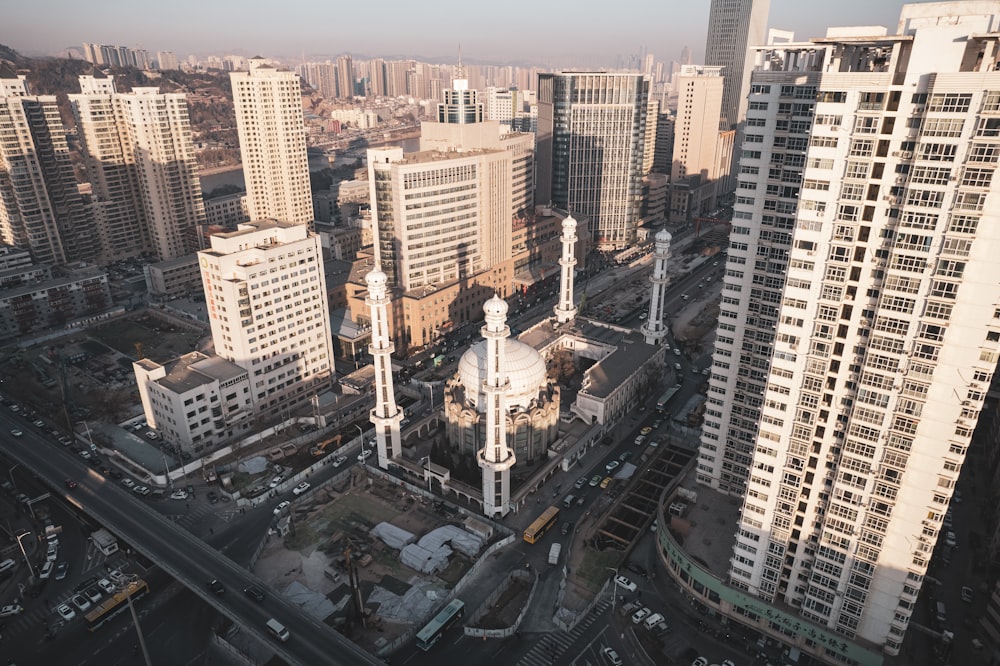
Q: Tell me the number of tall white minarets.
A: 4